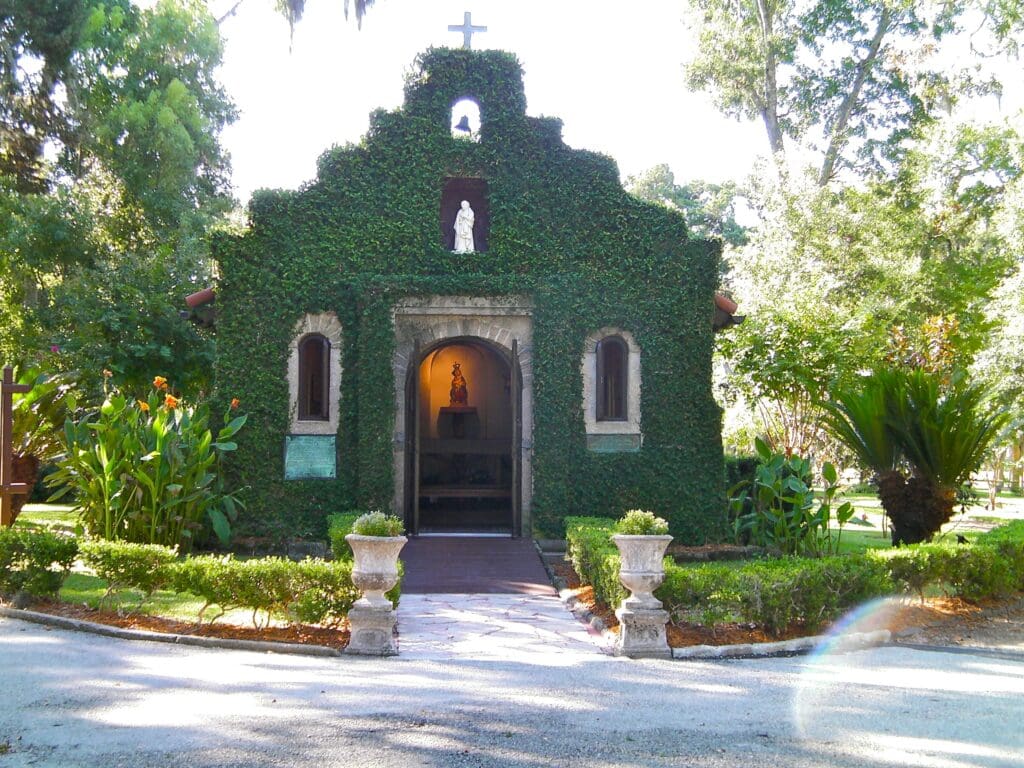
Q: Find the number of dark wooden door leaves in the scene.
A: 2